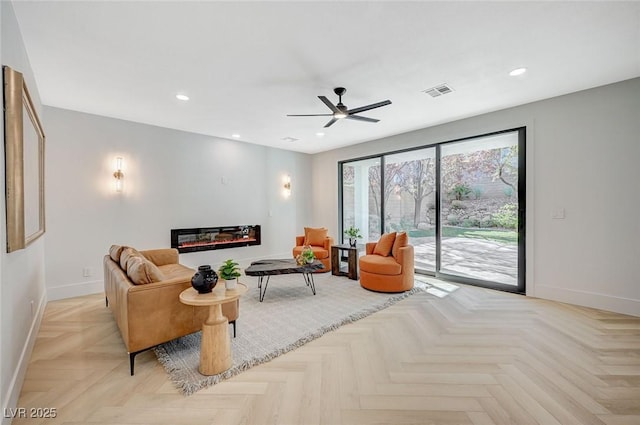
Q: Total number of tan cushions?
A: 3